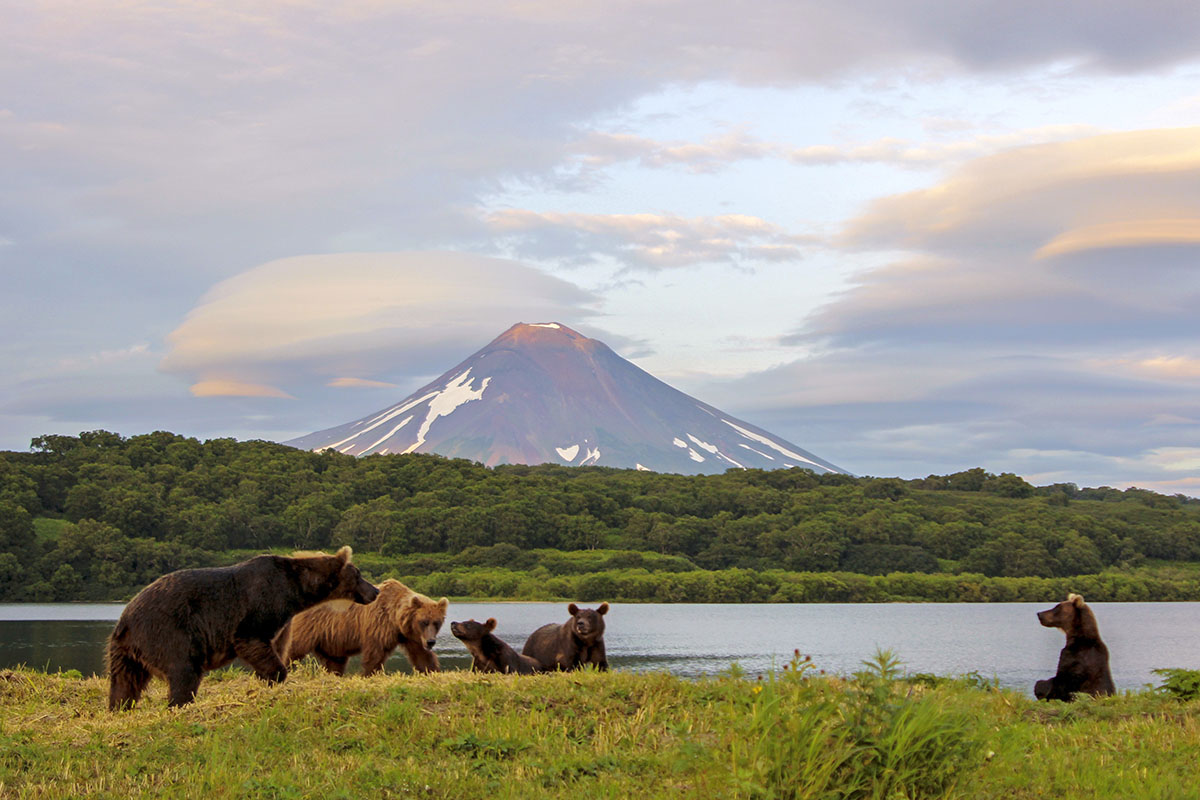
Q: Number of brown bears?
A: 5